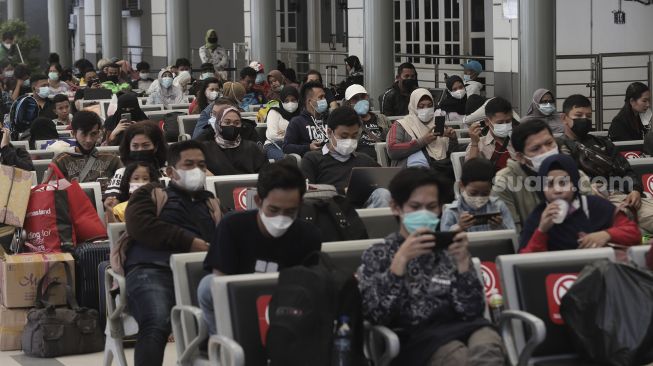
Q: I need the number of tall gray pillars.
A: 7